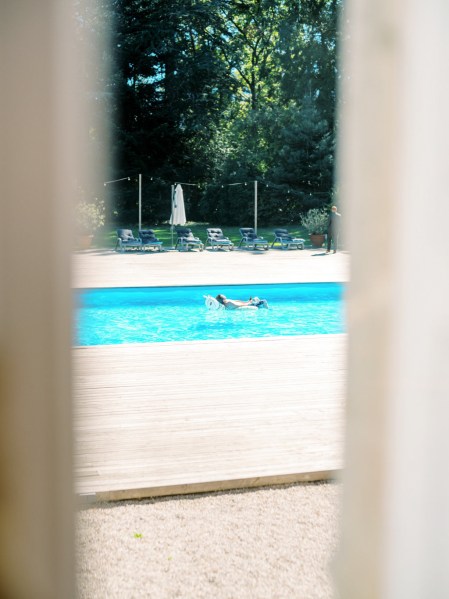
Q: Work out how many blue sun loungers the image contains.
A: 6